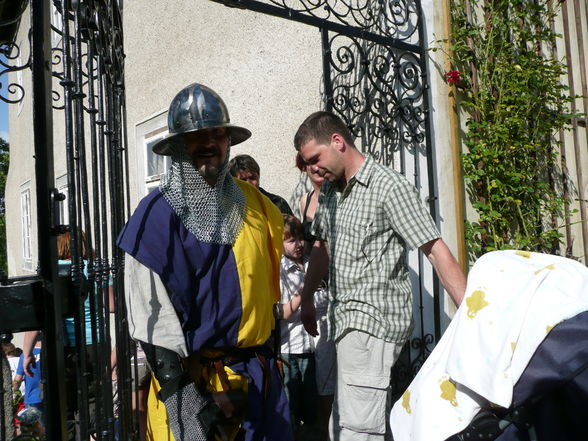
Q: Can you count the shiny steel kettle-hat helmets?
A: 1